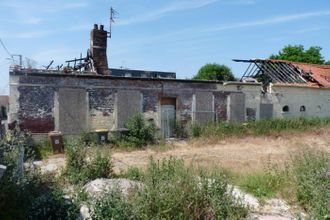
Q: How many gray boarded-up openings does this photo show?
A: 4